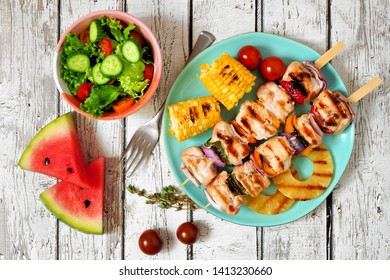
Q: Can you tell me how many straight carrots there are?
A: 0